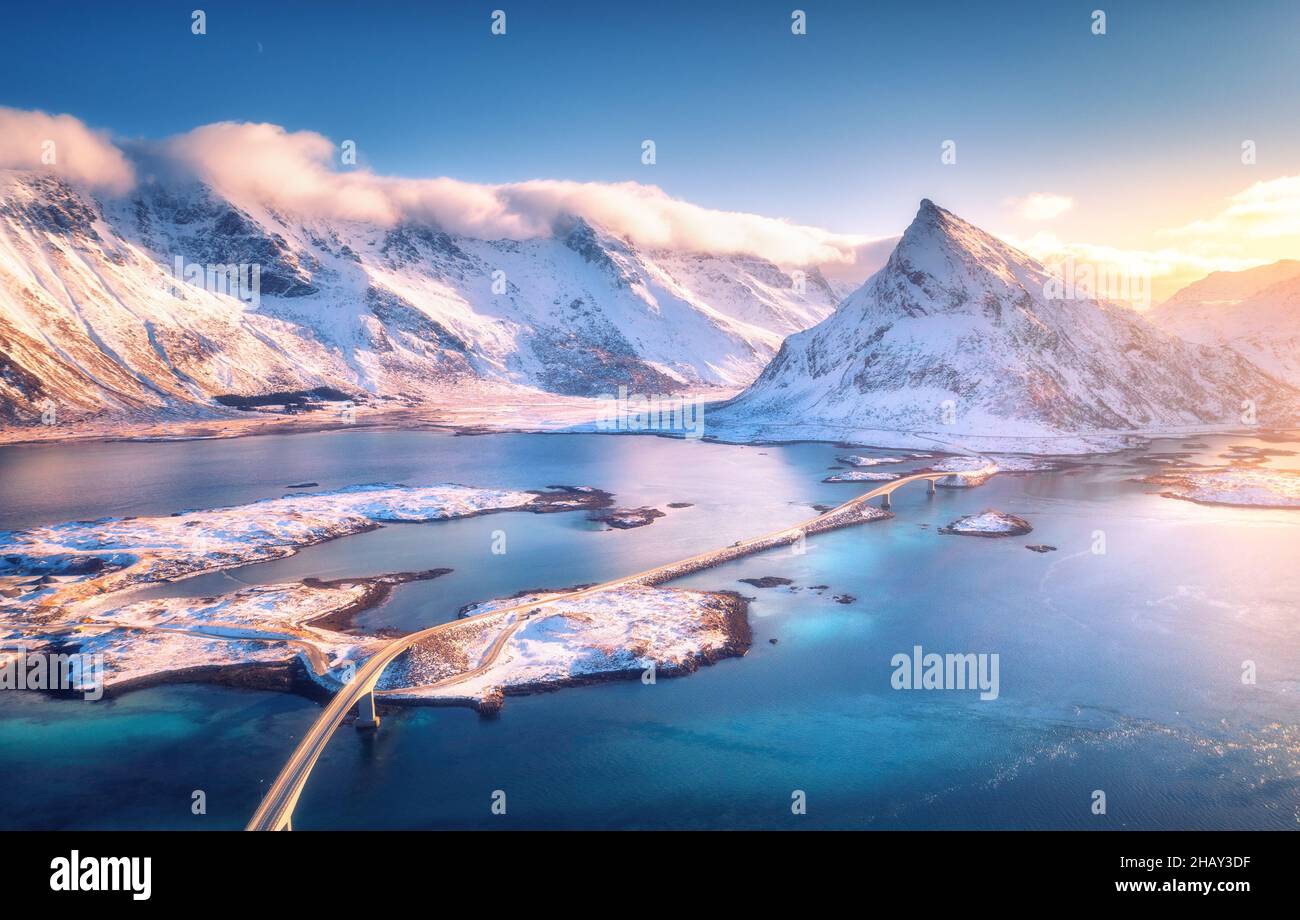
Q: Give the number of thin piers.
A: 4